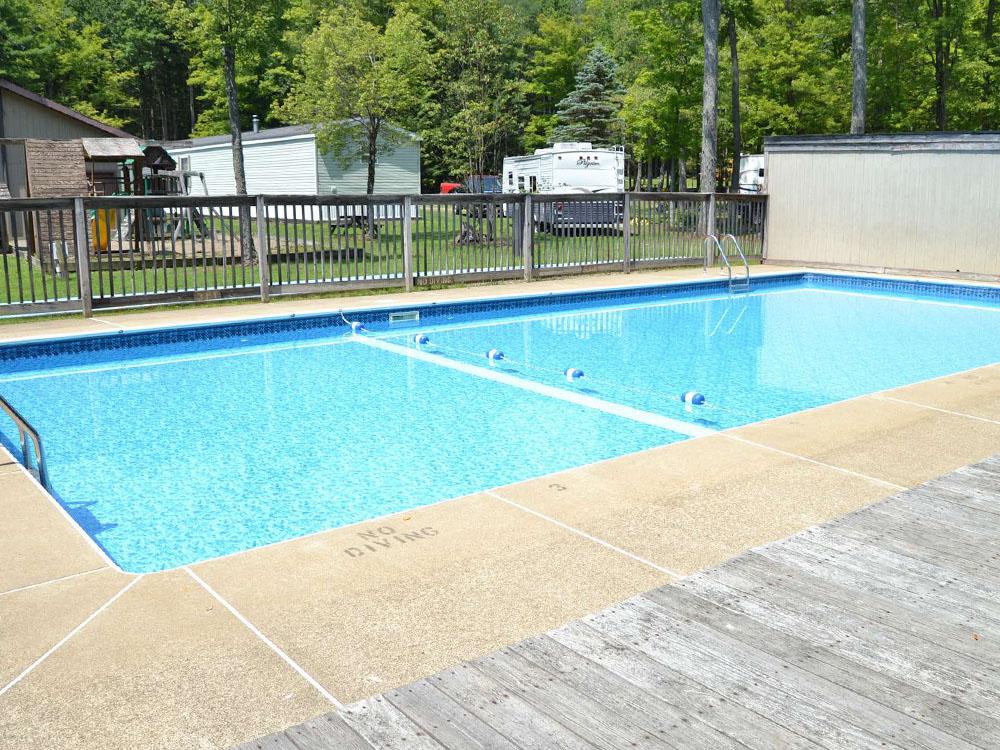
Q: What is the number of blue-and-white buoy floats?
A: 5